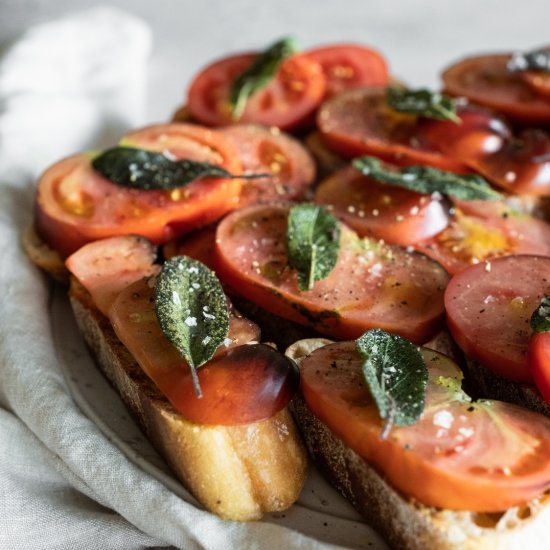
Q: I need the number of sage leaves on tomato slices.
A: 9